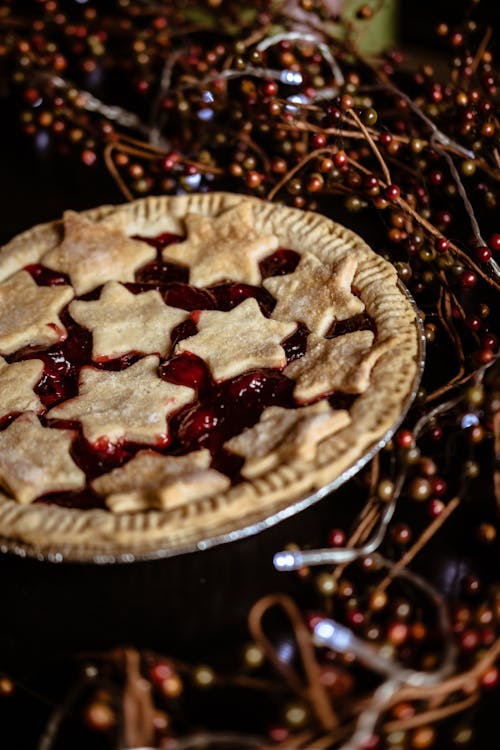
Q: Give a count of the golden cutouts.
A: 12